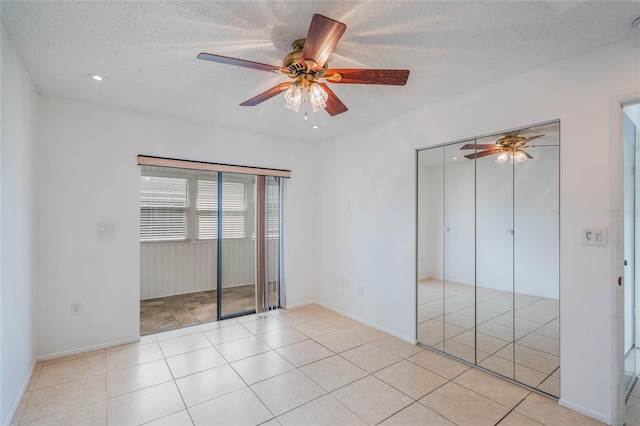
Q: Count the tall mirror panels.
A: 4